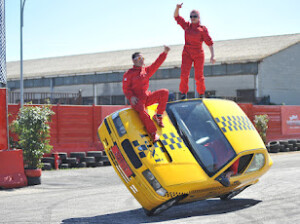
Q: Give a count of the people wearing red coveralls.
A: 2